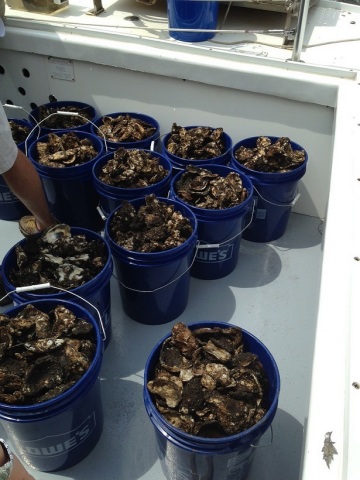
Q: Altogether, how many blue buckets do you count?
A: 13